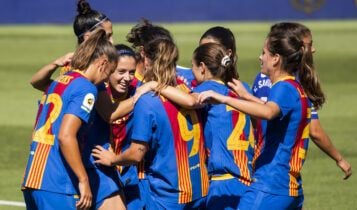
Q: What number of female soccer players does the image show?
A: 9